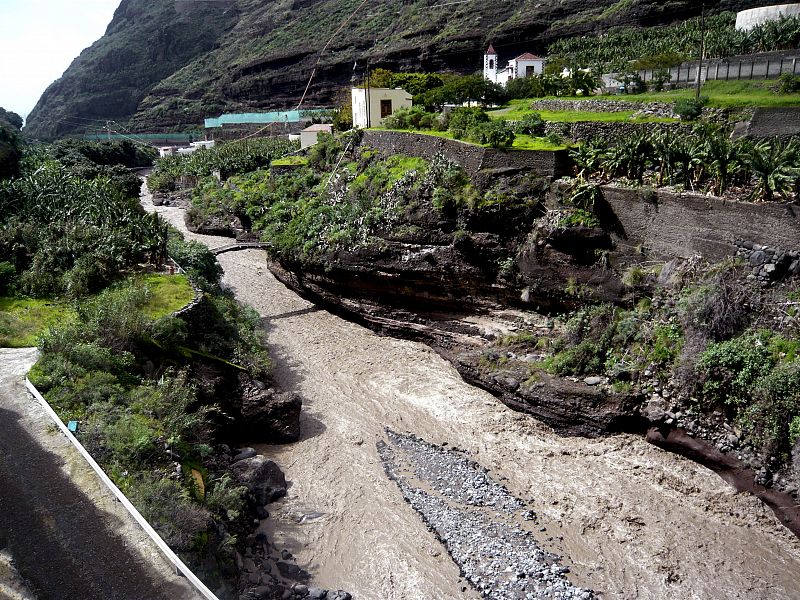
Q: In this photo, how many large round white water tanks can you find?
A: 1